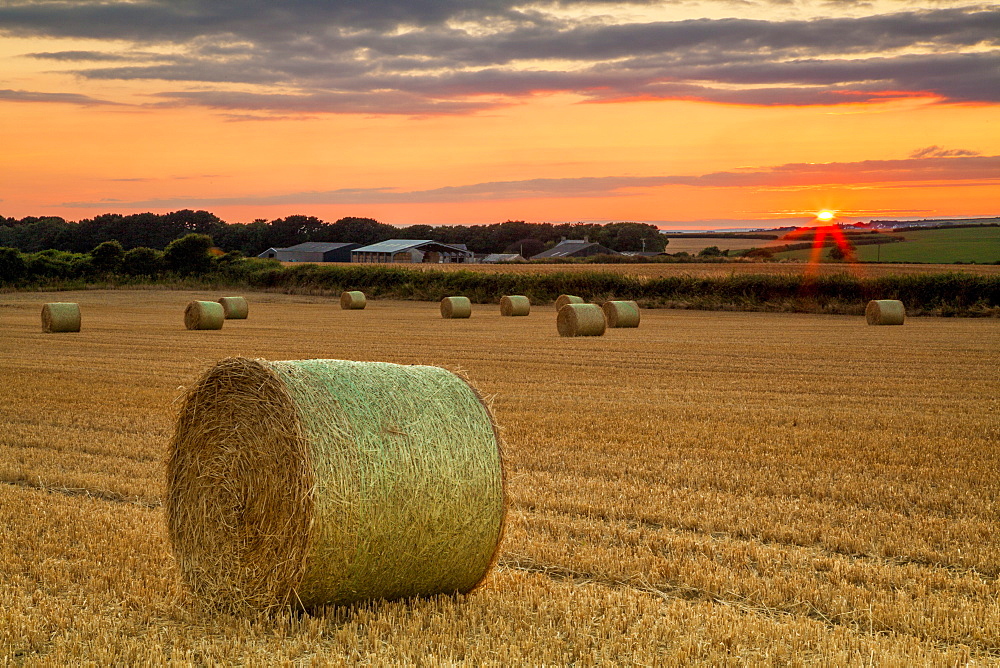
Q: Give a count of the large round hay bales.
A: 11